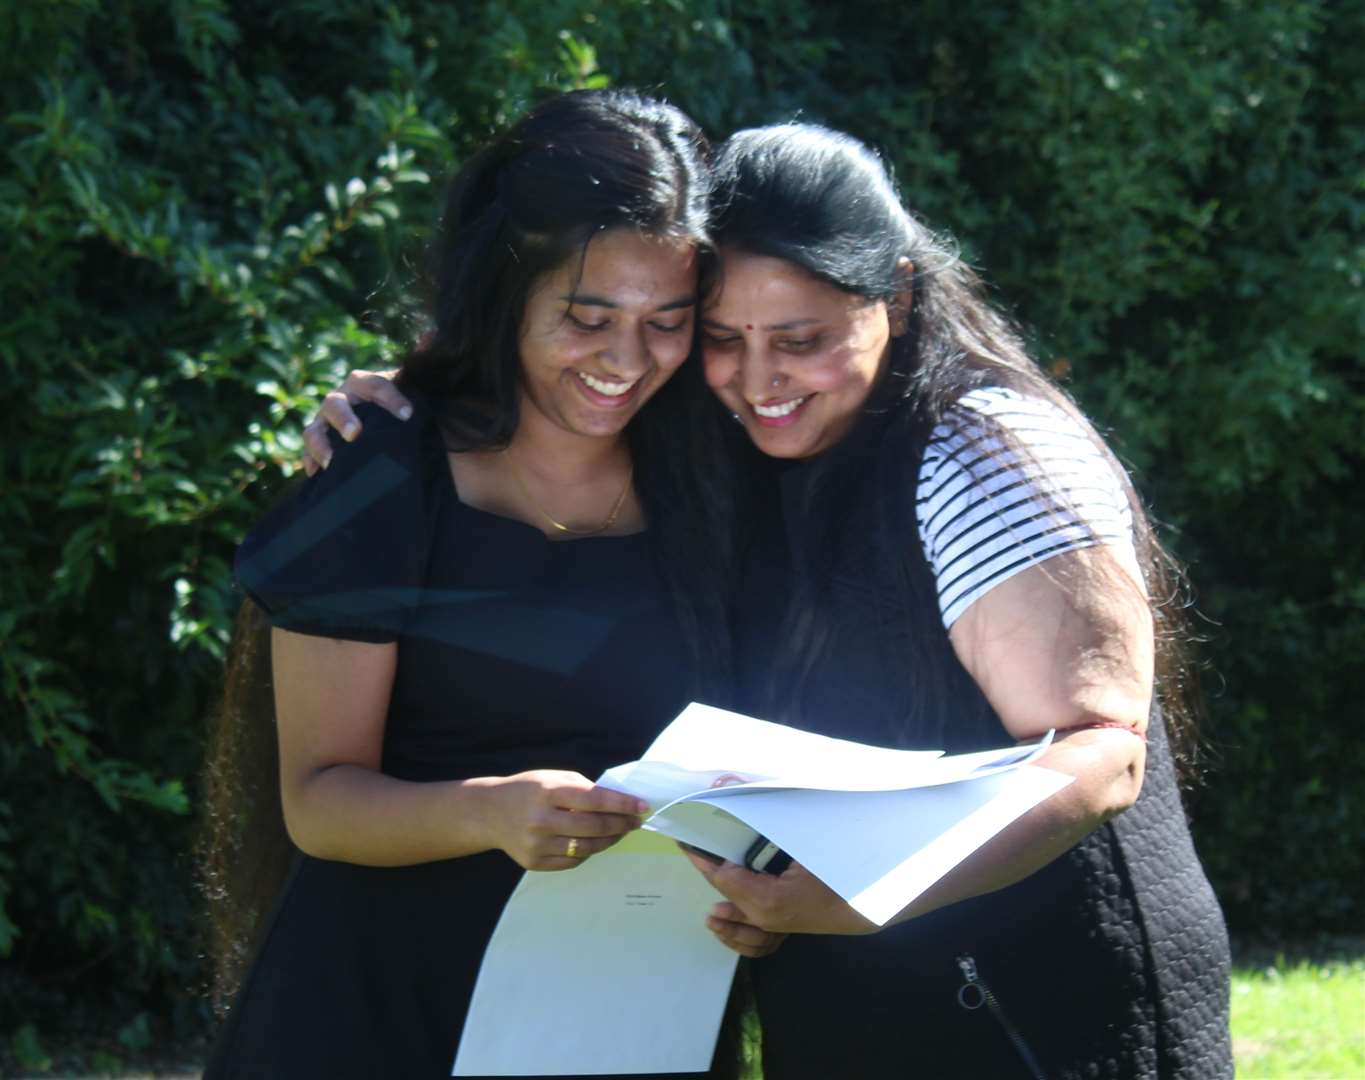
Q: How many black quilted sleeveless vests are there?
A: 1